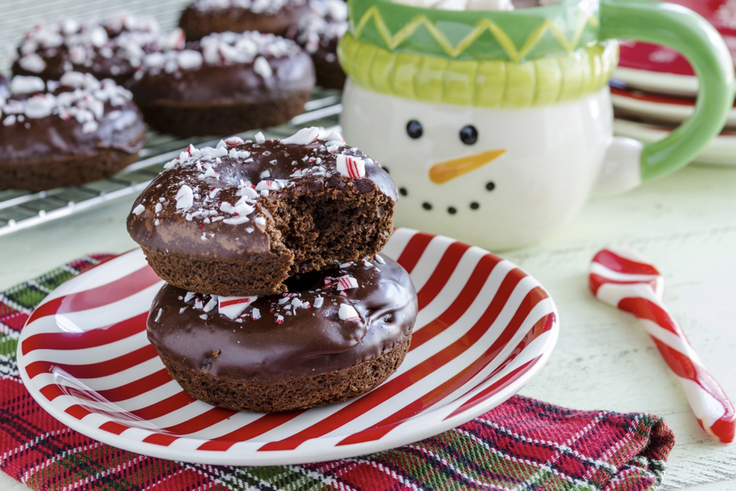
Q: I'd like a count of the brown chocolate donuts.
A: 7